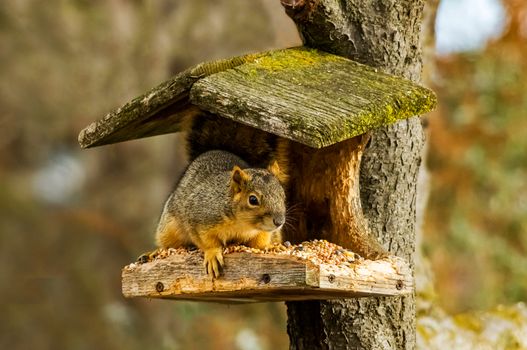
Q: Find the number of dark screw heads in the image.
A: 4